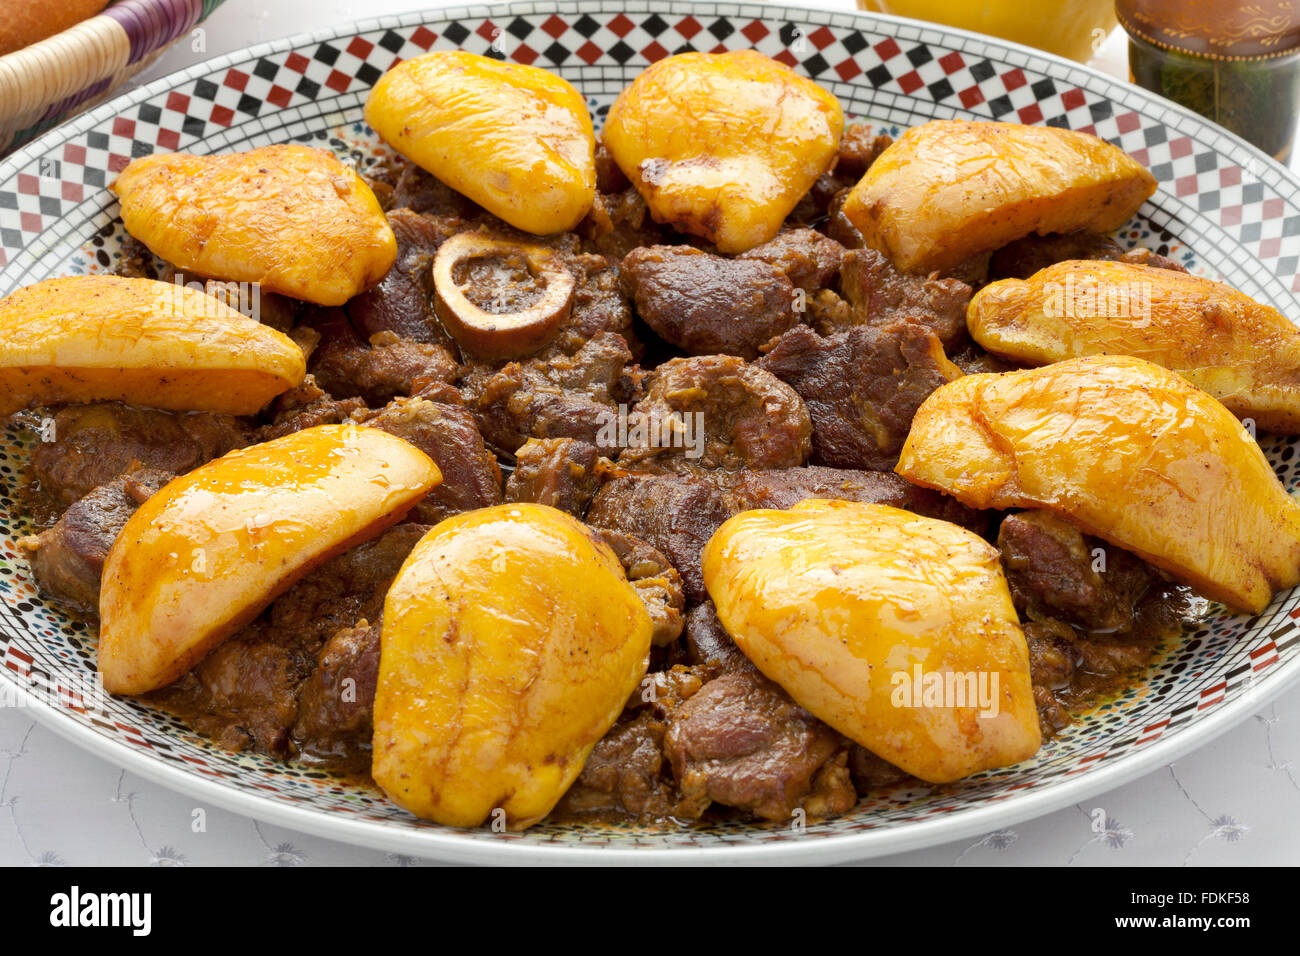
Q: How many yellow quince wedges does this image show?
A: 10